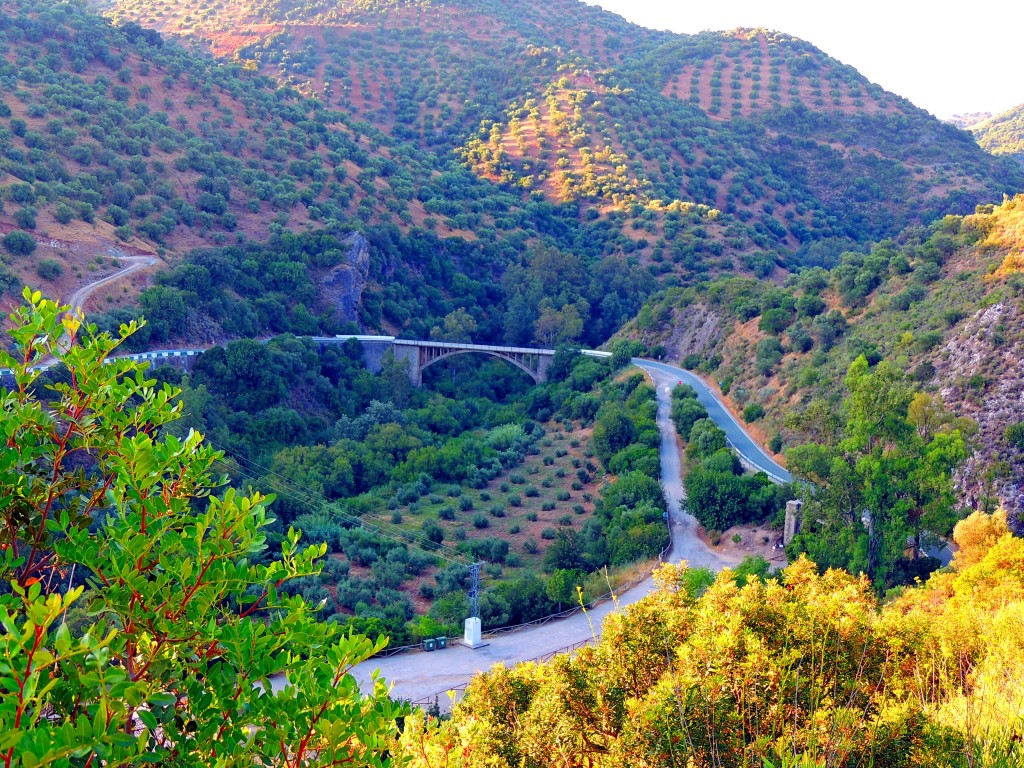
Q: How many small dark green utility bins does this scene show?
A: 2